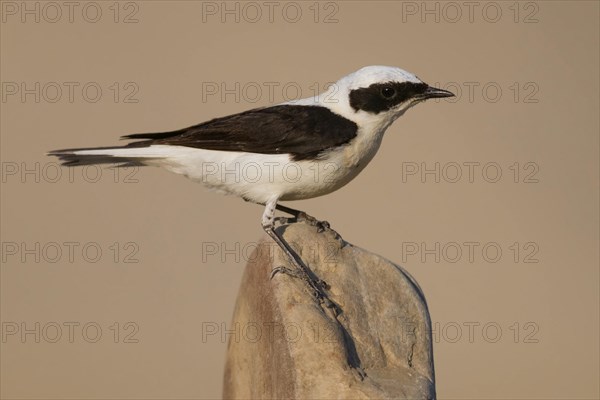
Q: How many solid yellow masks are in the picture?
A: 0